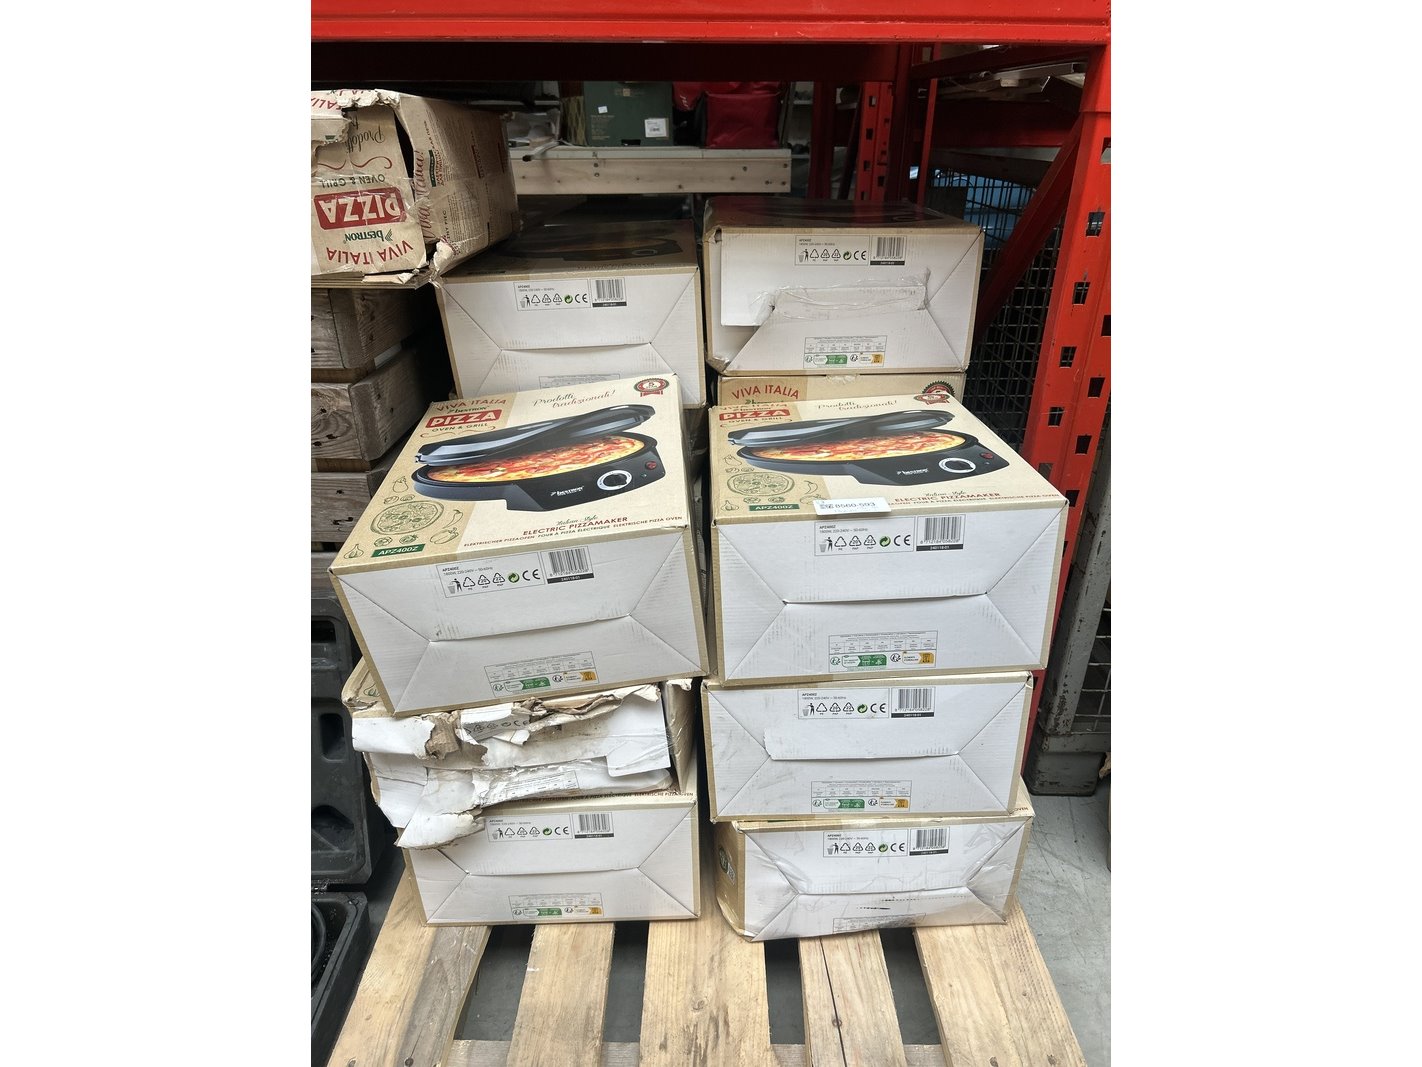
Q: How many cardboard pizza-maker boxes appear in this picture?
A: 10